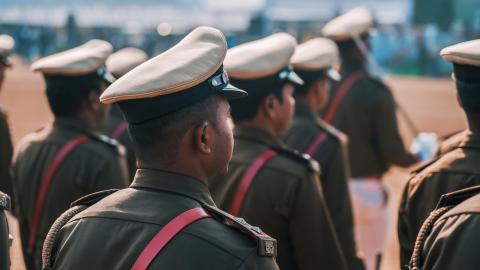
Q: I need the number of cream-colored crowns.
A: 8